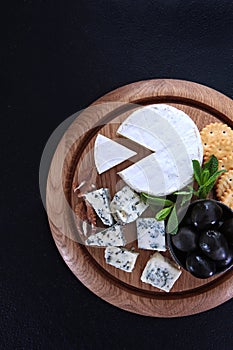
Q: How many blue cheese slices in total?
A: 6